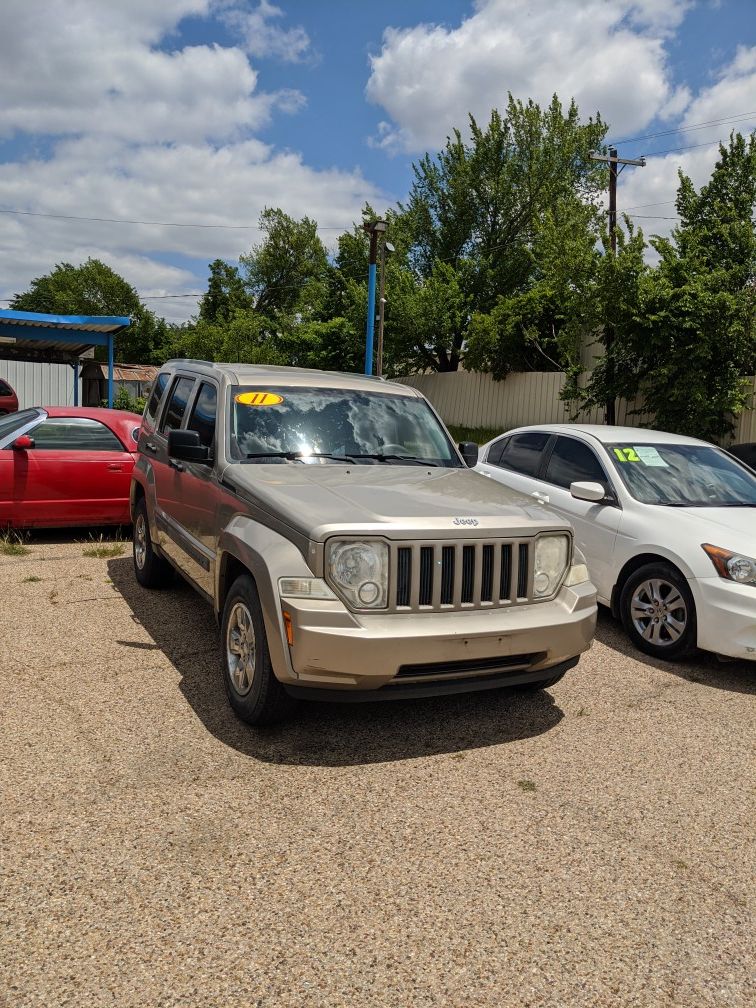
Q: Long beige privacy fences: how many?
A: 1